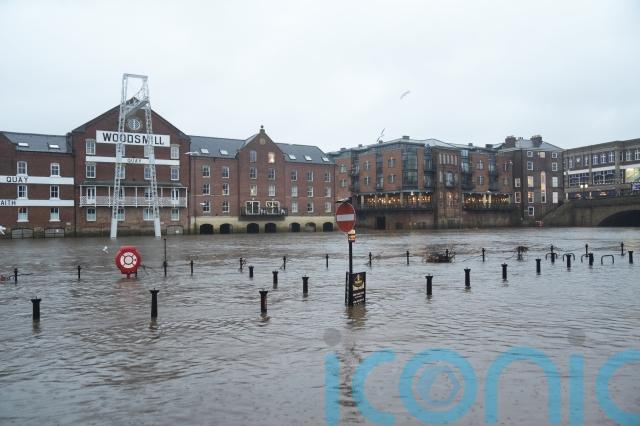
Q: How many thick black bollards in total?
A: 14